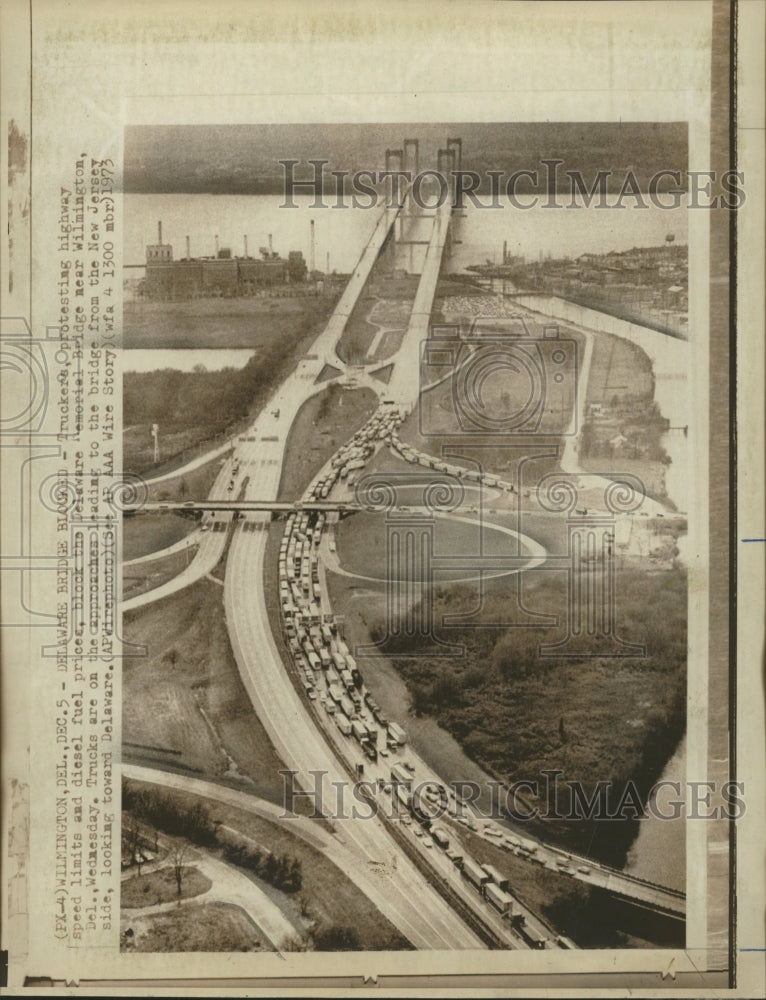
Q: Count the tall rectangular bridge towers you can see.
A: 4